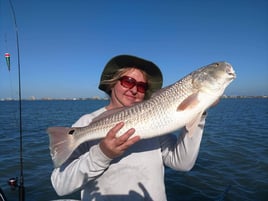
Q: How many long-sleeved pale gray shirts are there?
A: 1